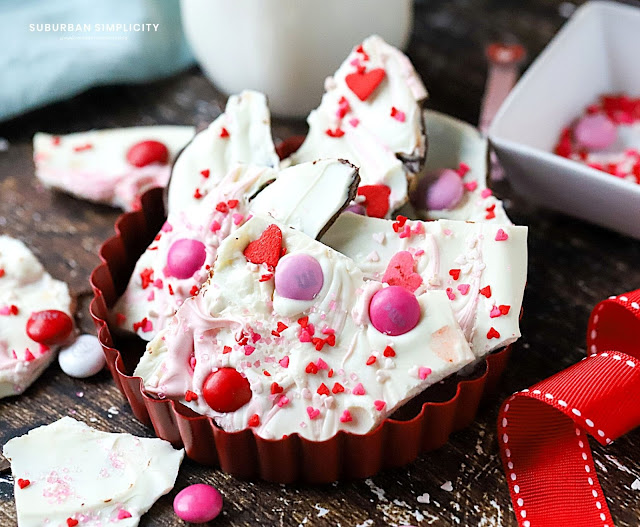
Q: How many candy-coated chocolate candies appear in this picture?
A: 11